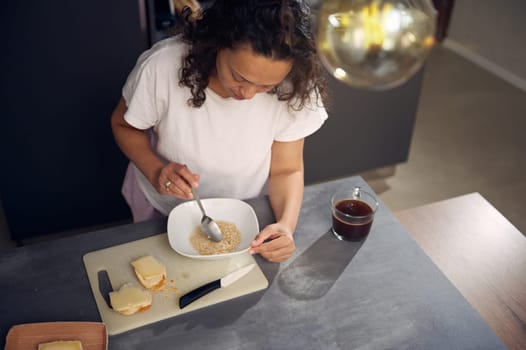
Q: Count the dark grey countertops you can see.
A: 1